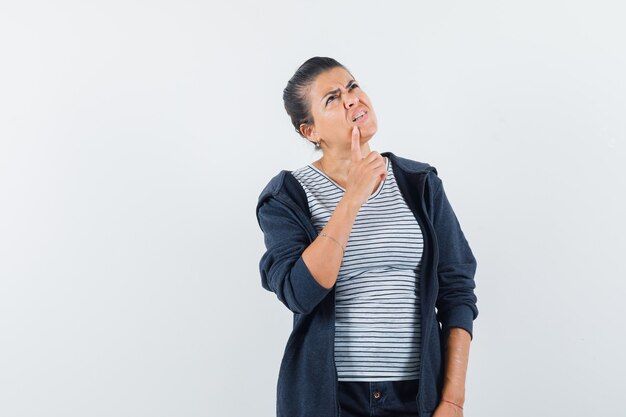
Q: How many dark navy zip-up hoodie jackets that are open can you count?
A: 1